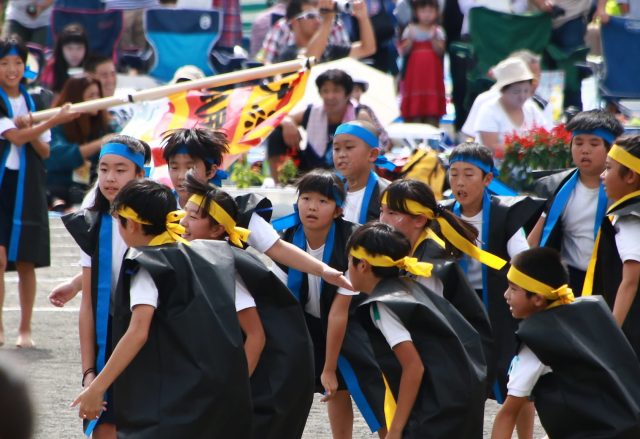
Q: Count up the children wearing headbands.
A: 13